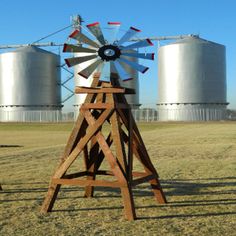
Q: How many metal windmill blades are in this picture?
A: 12